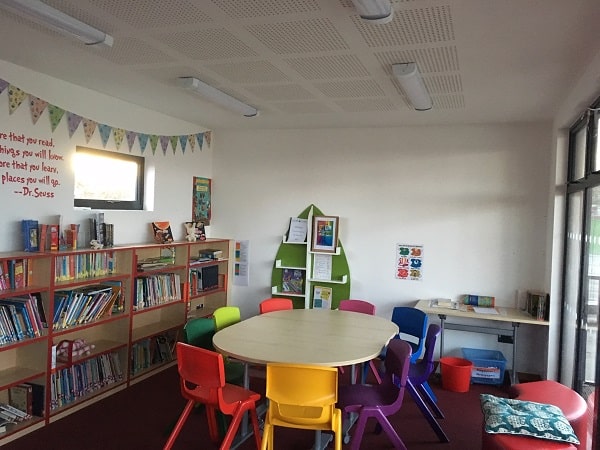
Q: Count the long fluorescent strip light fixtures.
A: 4